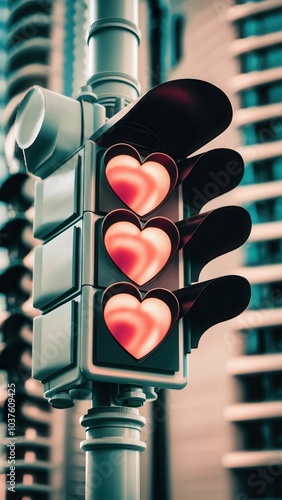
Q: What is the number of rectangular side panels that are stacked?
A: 3